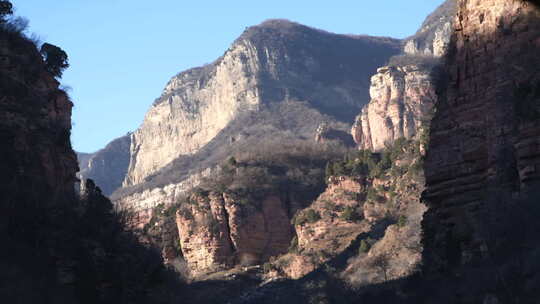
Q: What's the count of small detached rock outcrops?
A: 1